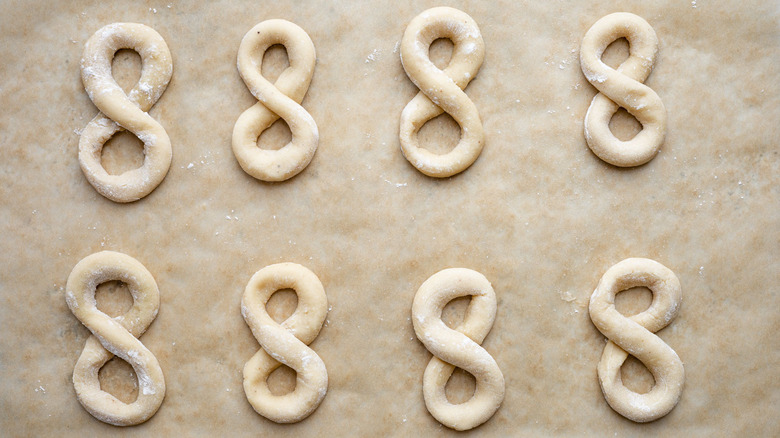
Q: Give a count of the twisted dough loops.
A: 8